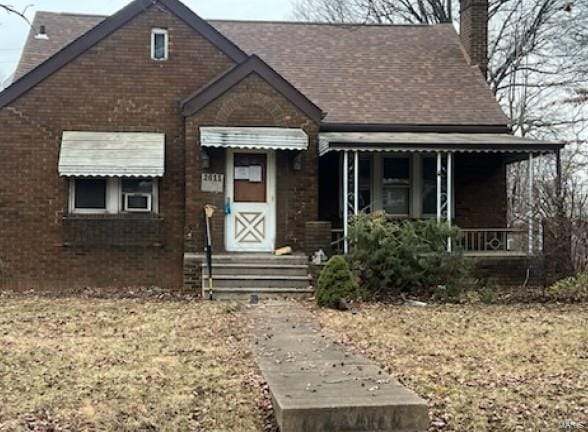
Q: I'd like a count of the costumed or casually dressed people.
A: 0